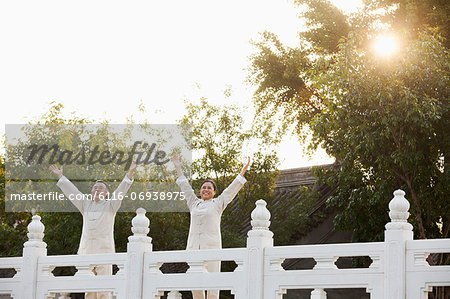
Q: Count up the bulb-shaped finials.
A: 4